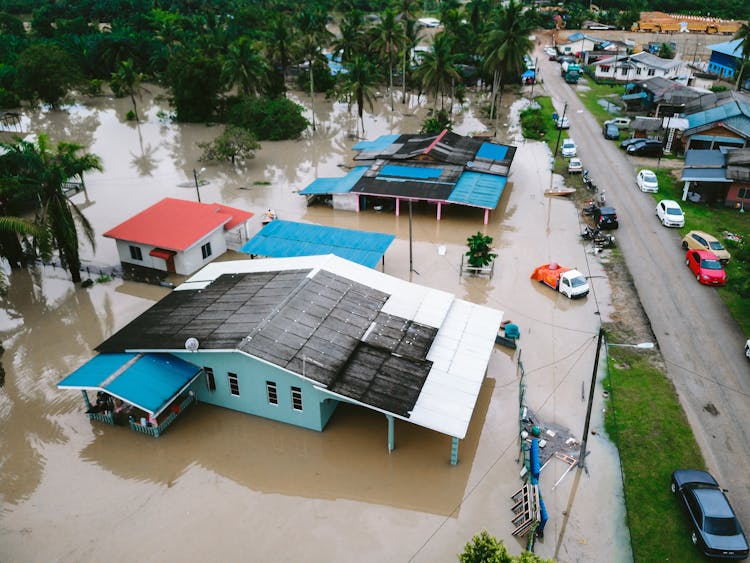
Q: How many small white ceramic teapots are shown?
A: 0